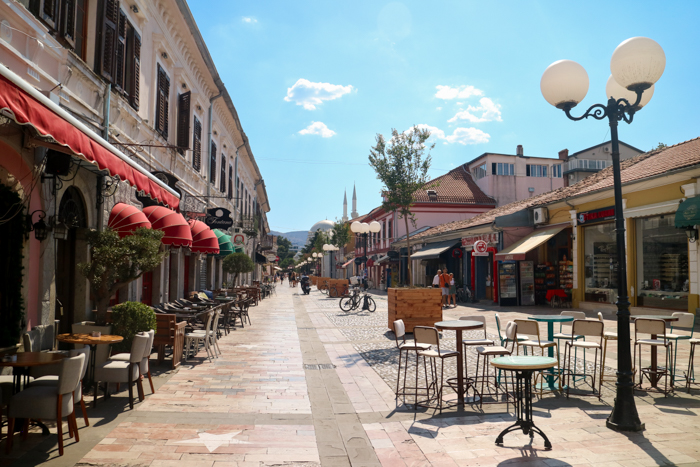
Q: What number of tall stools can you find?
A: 12